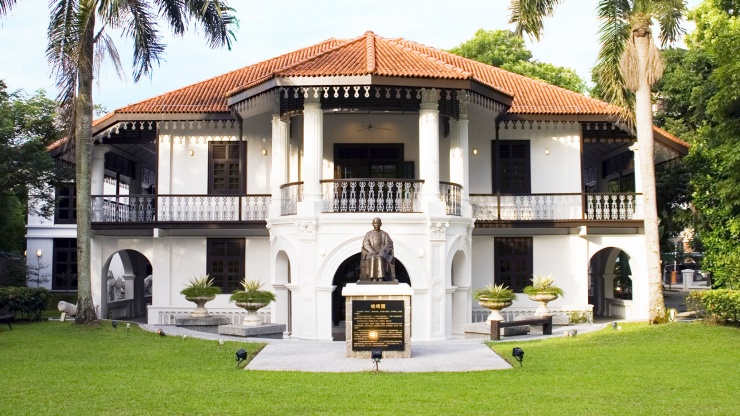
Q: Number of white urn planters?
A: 4